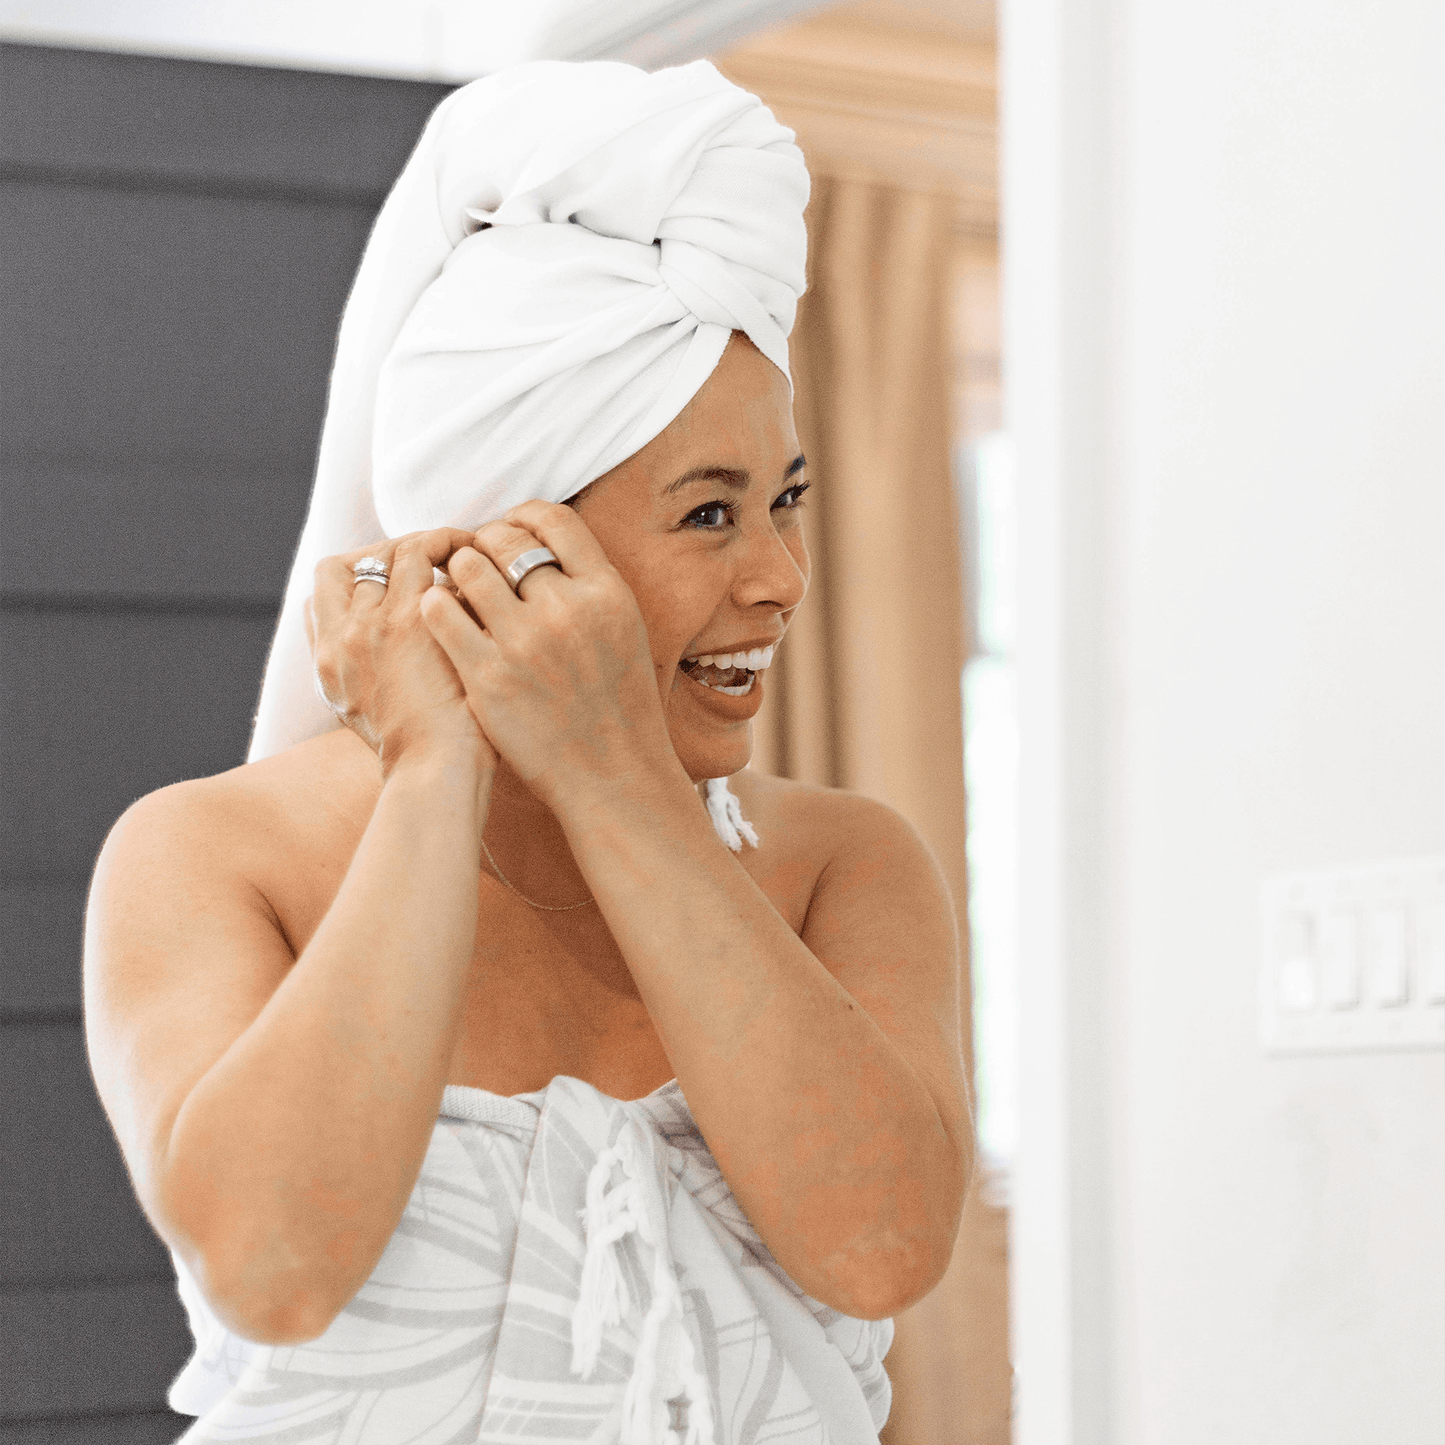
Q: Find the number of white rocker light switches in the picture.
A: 4